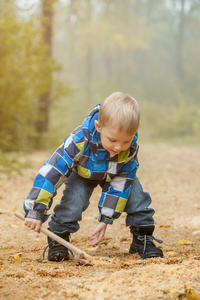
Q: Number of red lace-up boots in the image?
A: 0